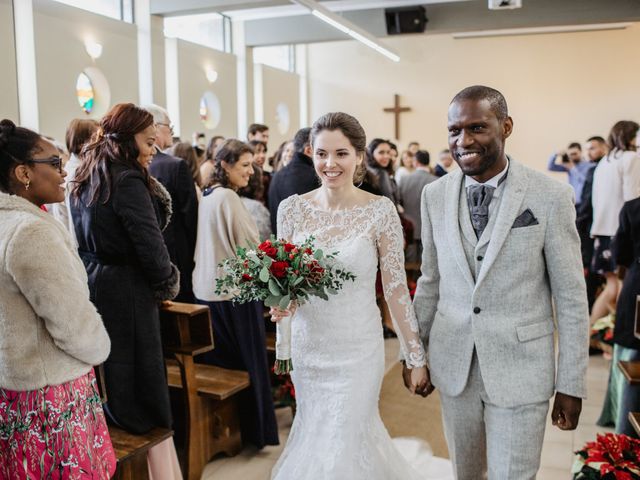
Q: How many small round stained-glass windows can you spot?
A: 3